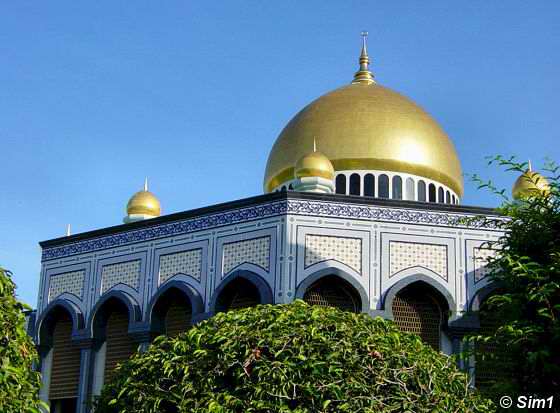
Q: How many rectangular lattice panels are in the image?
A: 7